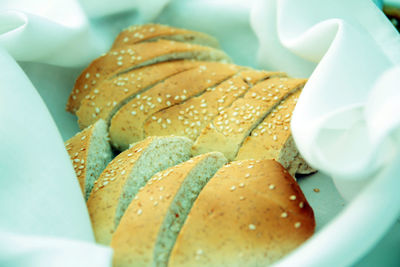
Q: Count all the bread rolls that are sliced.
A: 2